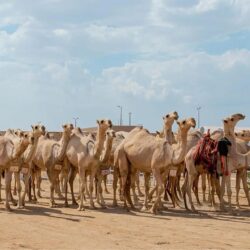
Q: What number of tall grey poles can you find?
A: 4